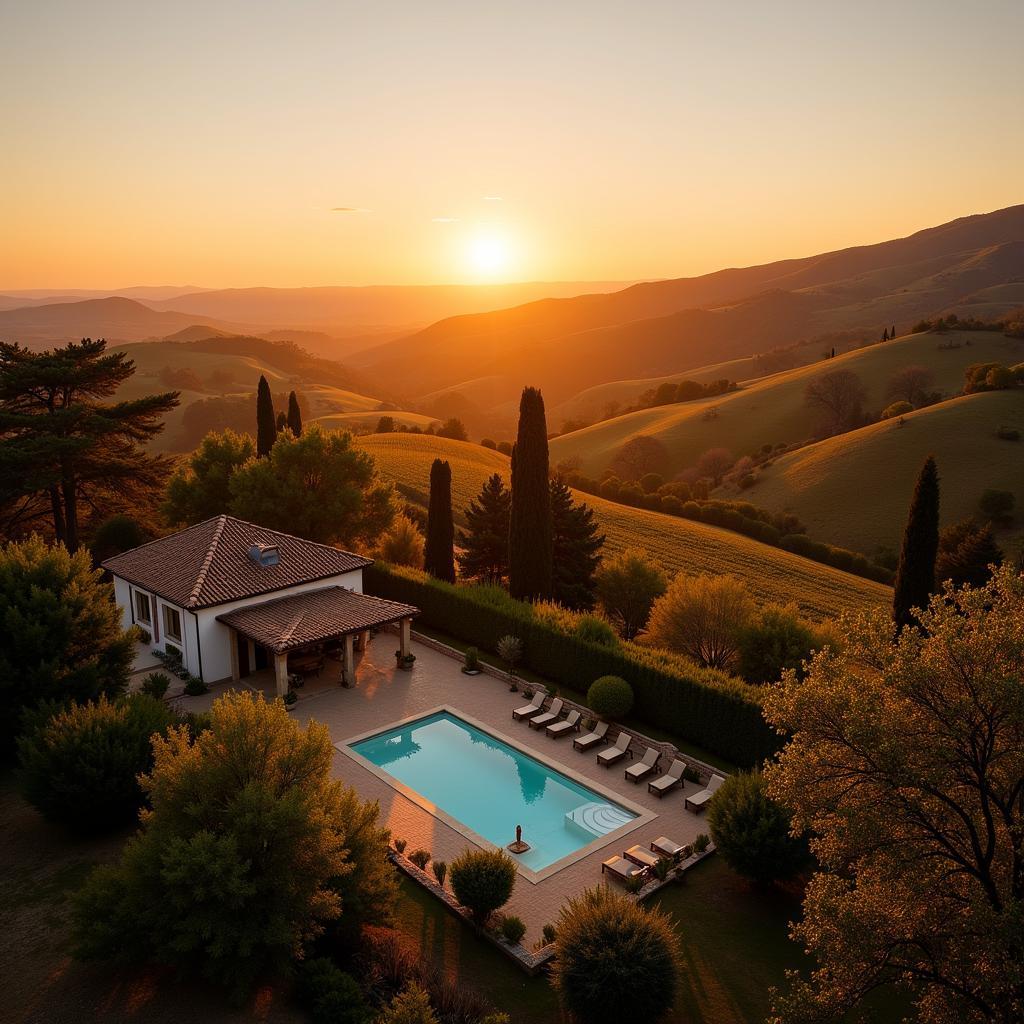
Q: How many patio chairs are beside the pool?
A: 11